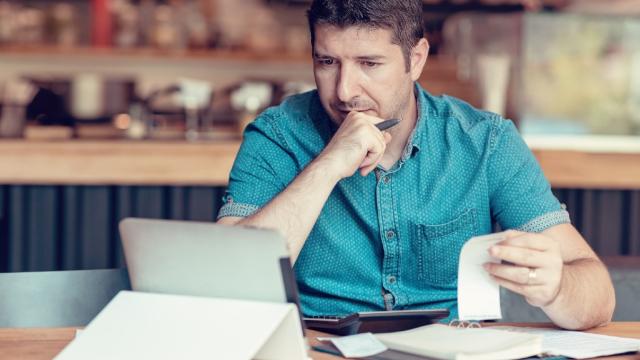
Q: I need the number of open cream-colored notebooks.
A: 1